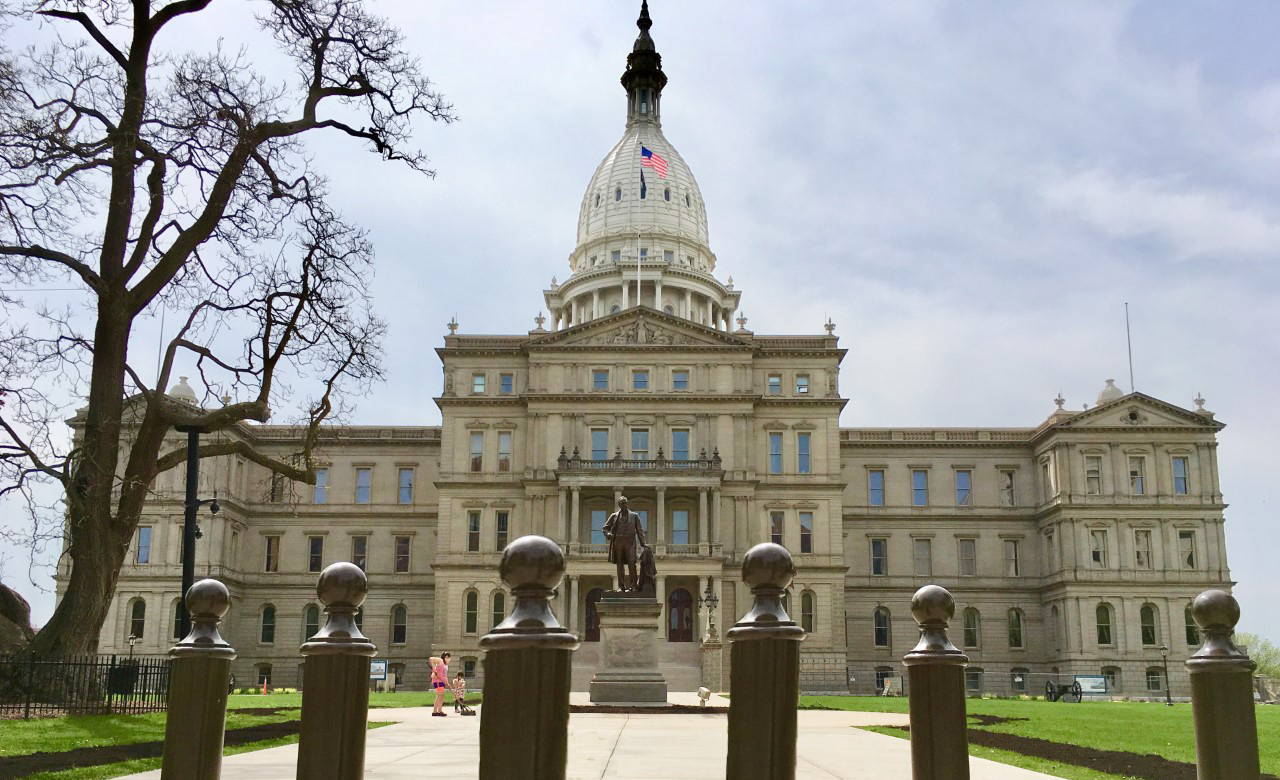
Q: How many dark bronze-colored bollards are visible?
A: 6